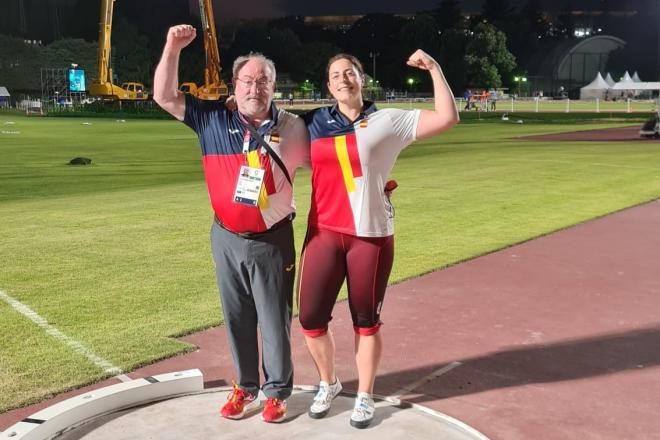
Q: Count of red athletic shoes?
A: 2